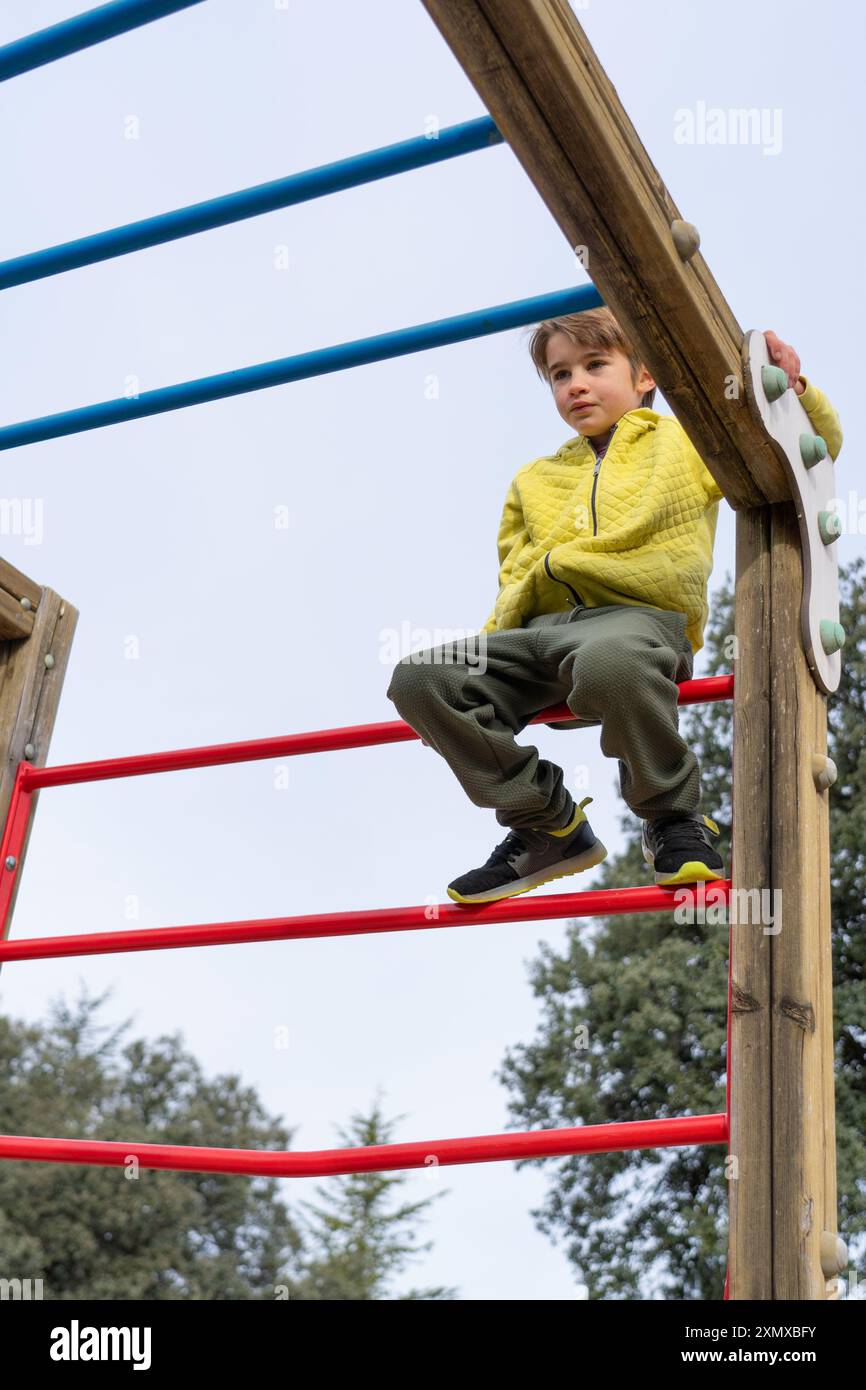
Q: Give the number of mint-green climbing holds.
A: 4